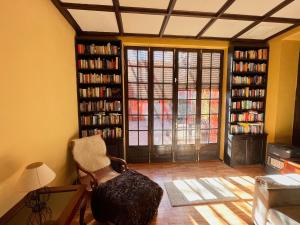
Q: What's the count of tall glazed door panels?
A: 4